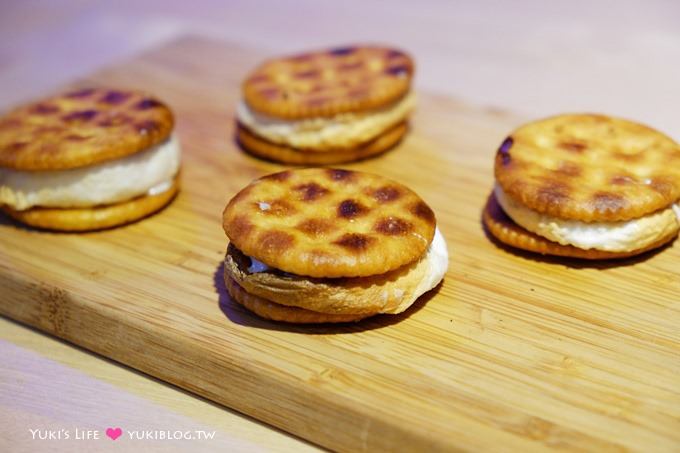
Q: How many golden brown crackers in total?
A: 8